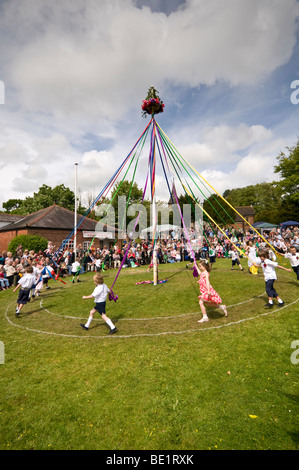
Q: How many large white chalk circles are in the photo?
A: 2